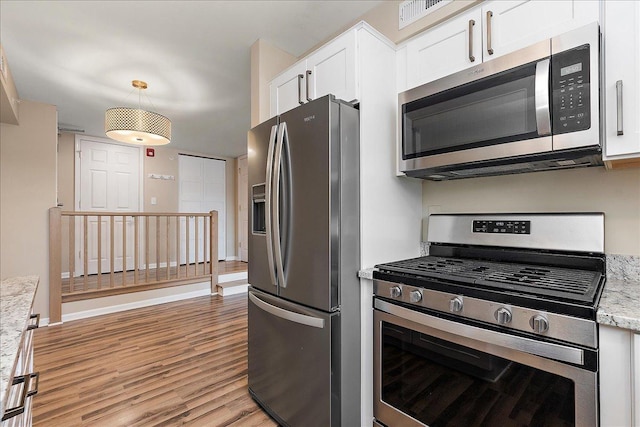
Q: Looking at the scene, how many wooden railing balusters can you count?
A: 13